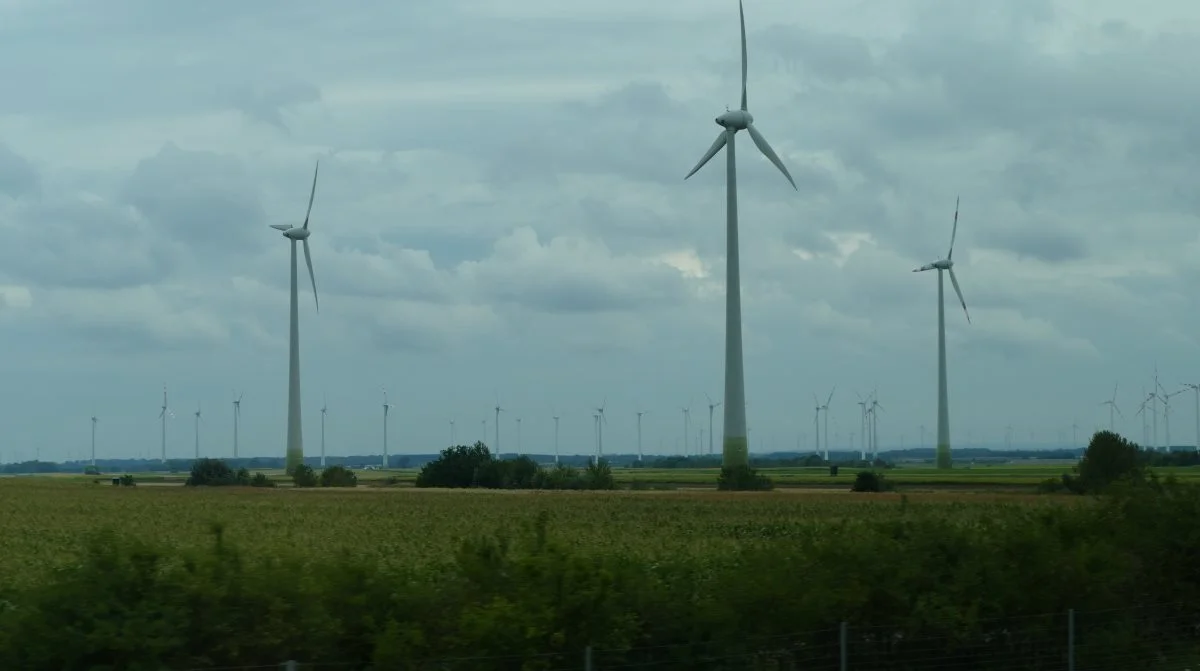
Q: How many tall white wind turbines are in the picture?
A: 3